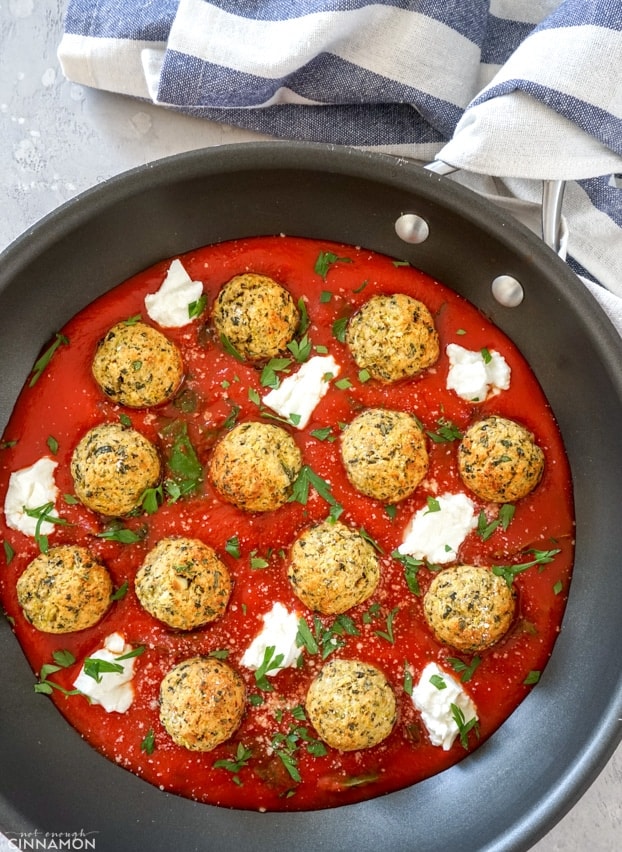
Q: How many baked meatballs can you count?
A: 13